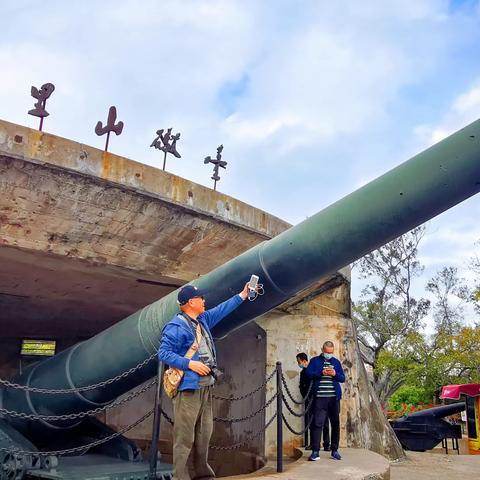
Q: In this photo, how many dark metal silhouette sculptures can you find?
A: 4